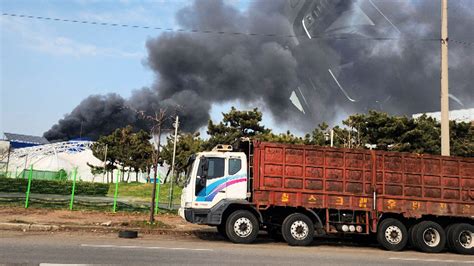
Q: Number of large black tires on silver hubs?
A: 5